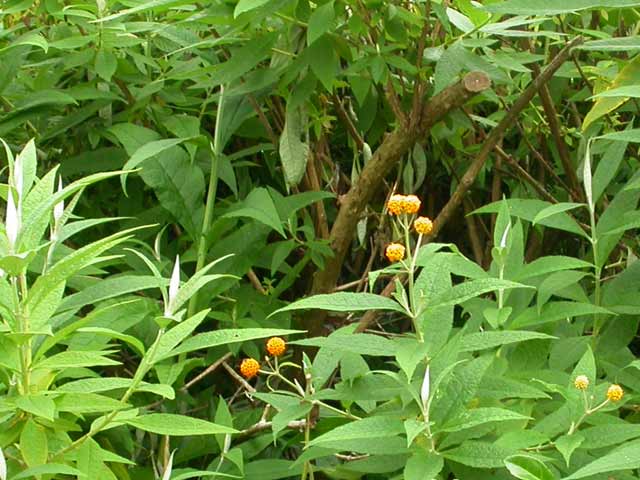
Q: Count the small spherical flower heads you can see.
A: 8